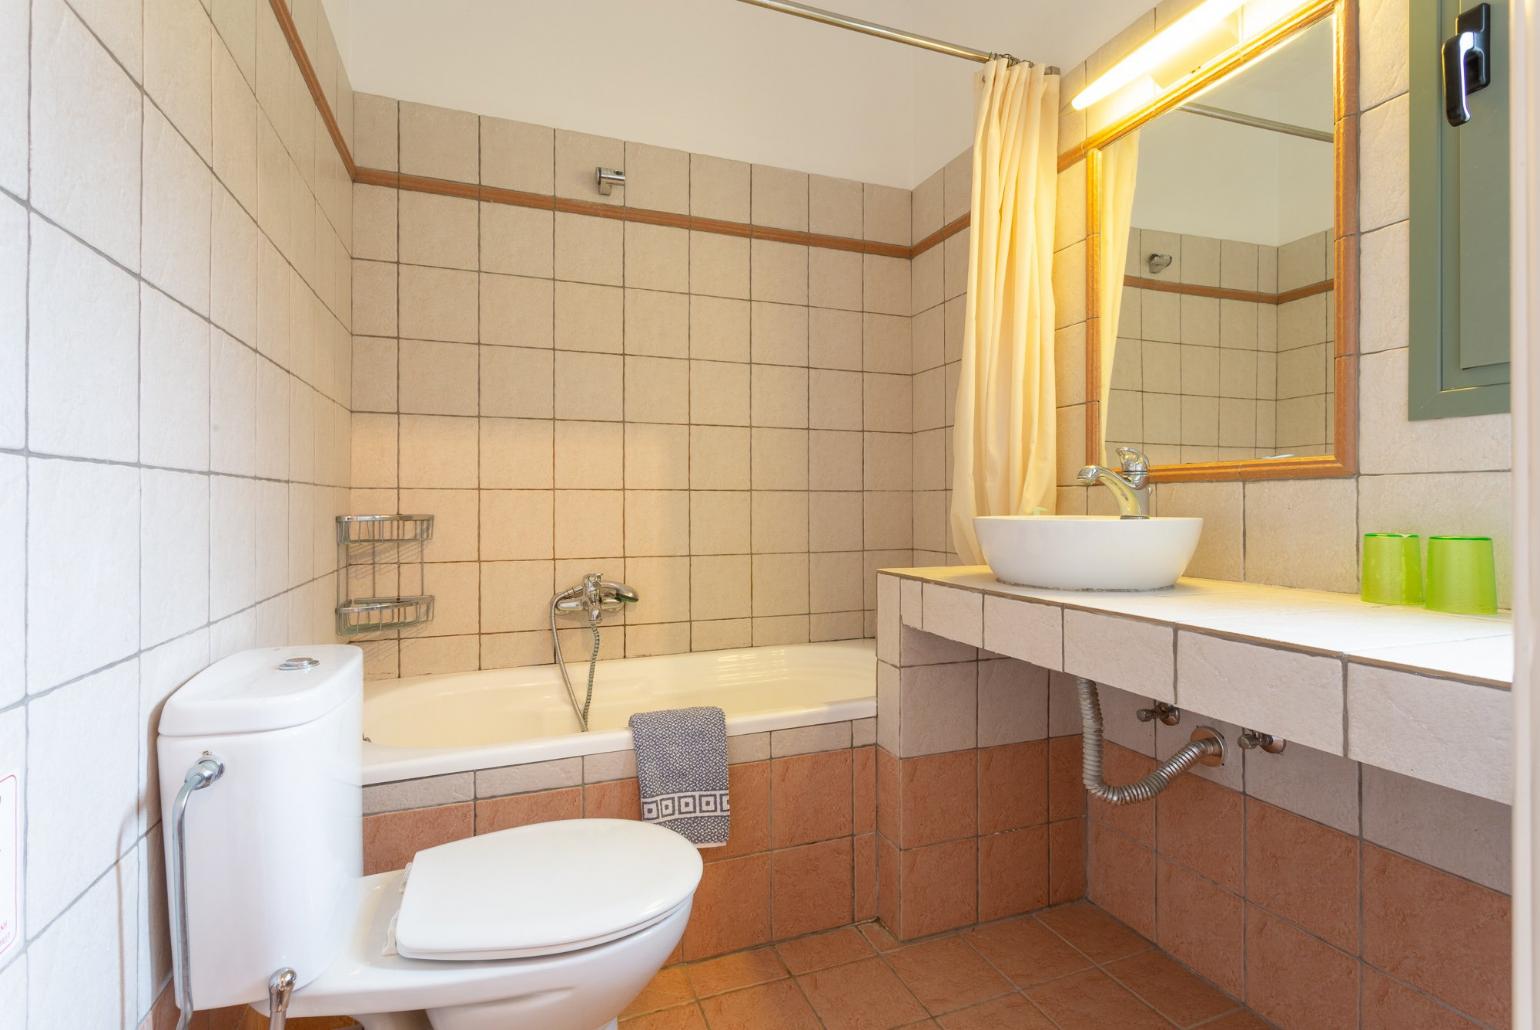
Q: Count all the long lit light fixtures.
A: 1